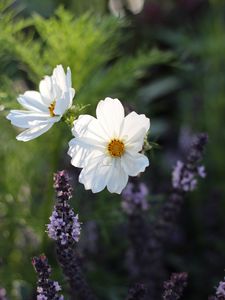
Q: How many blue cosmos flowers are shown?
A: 0